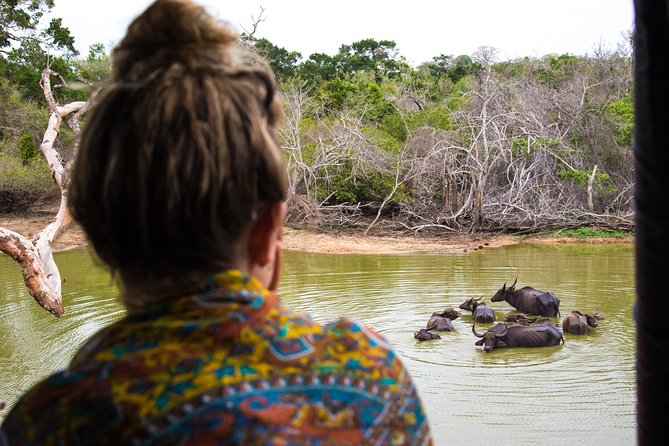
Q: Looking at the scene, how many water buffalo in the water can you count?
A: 7